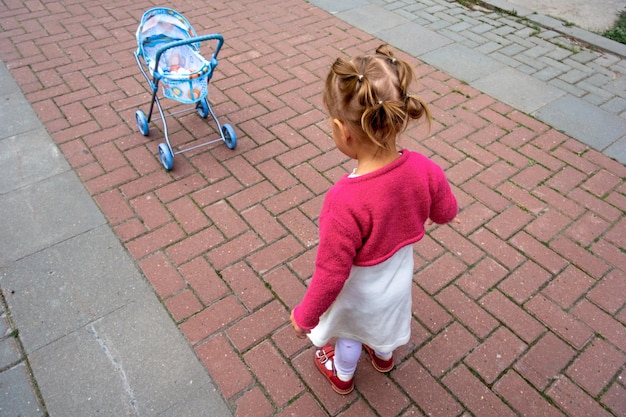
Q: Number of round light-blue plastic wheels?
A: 4